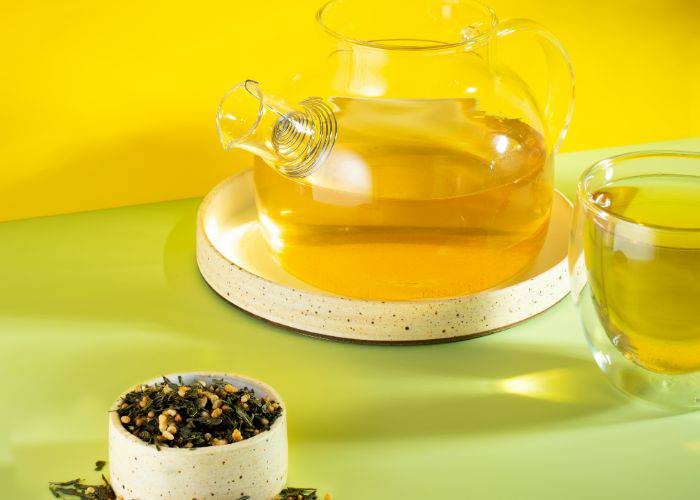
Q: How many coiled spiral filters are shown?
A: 1